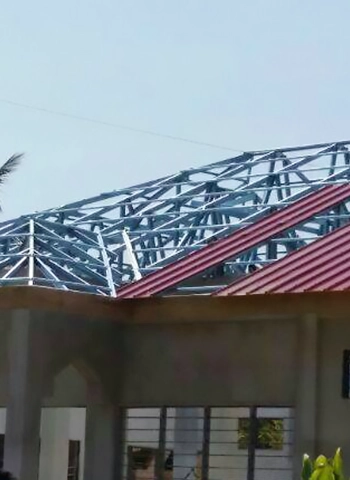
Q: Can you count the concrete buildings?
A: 1